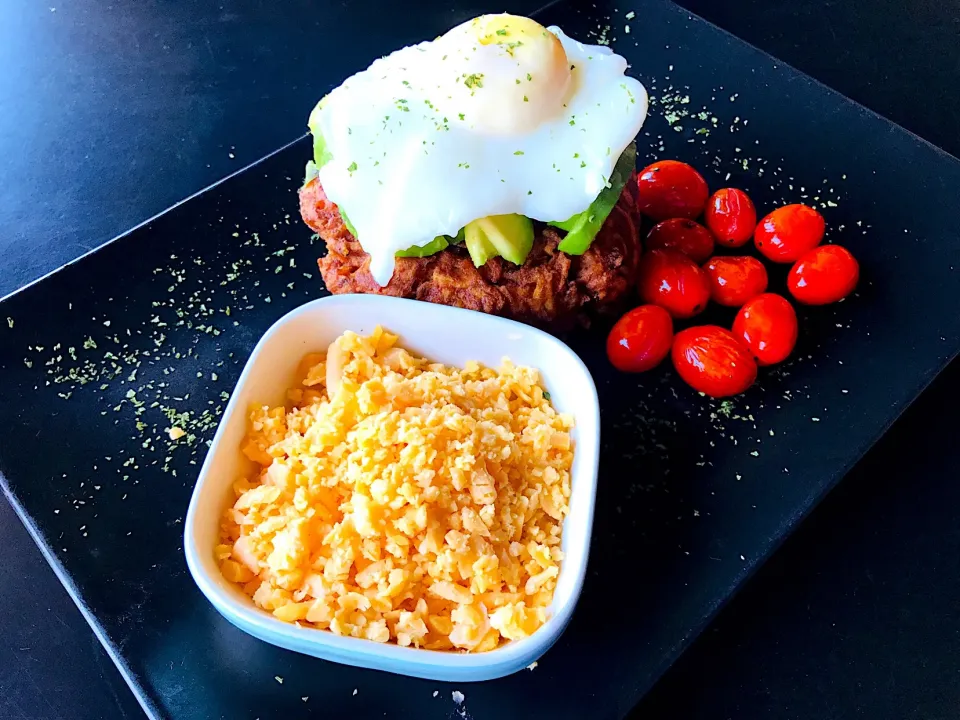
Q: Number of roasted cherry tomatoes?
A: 10